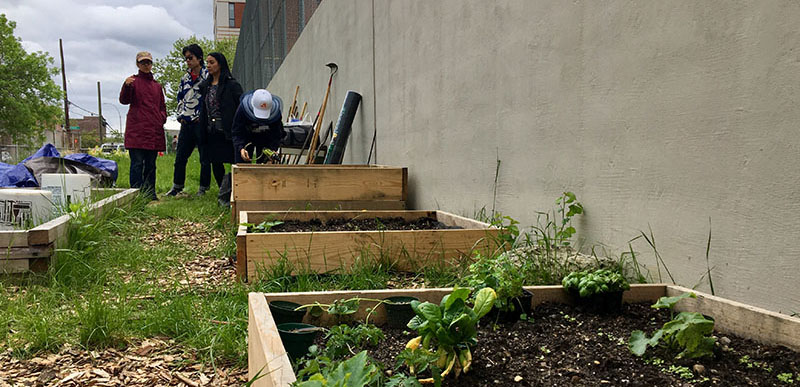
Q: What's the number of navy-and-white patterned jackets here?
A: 1